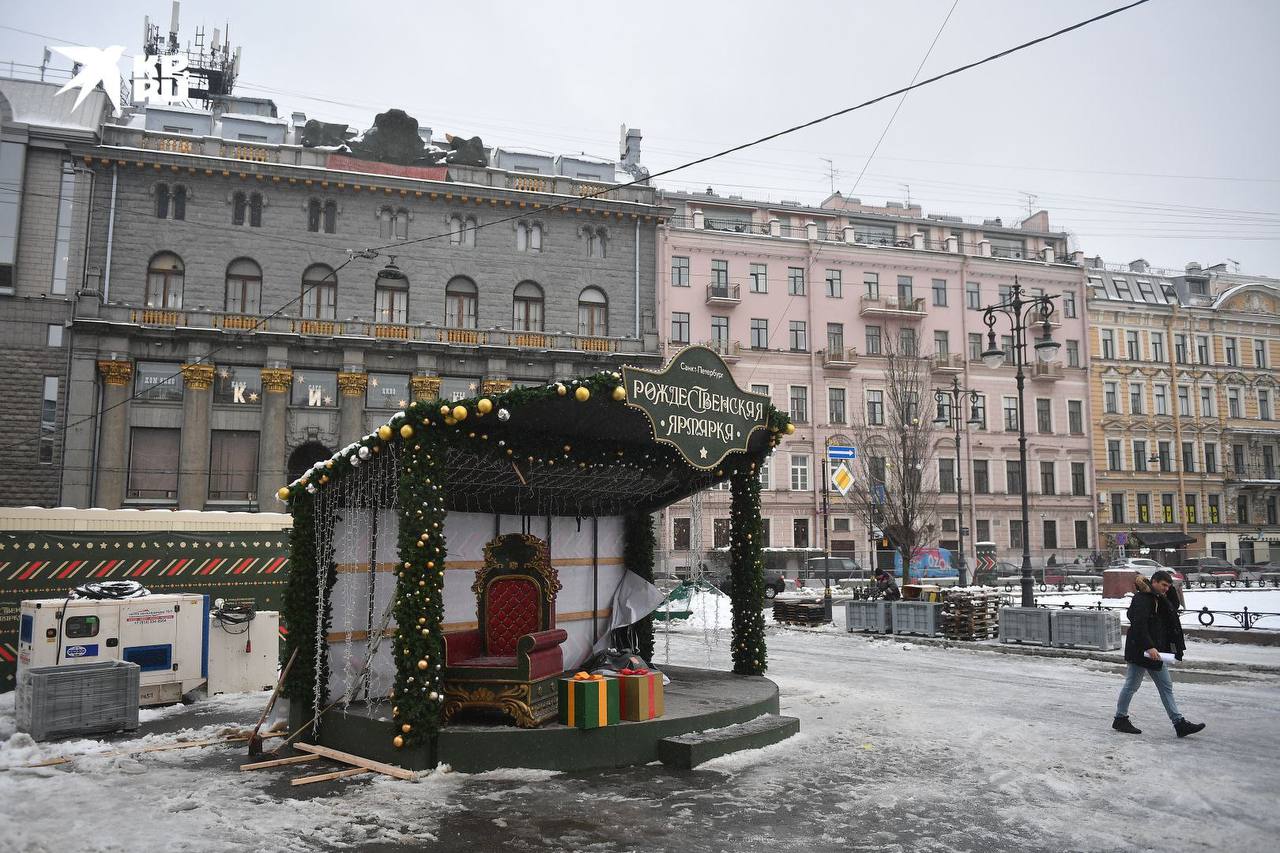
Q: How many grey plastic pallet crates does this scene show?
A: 5